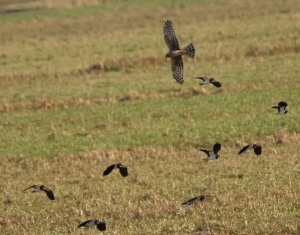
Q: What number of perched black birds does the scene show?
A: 0